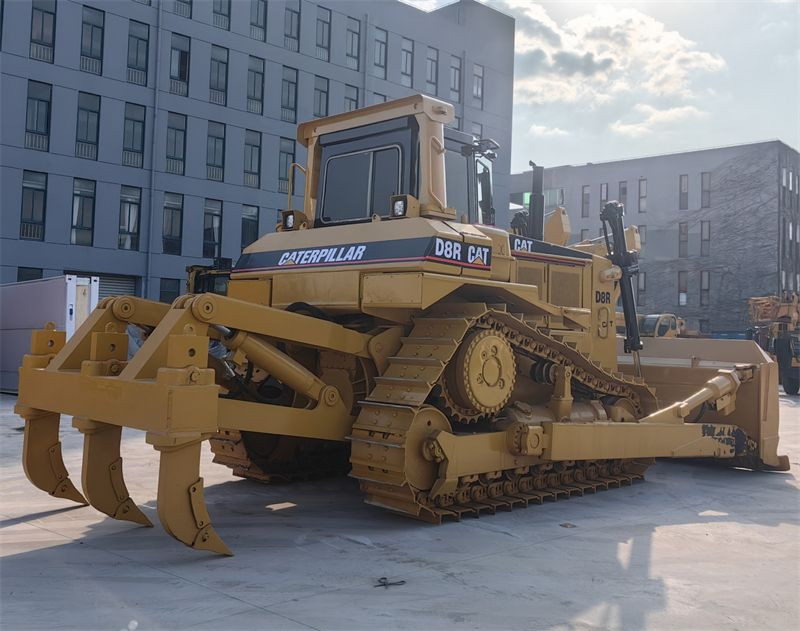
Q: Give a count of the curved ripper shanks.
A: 3